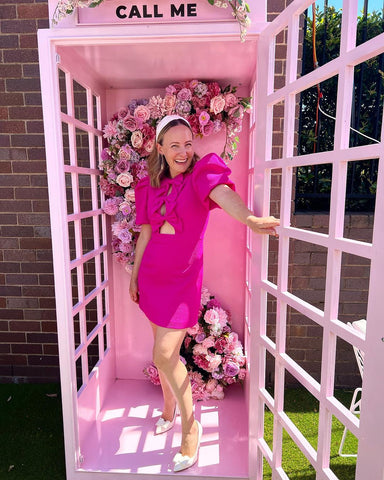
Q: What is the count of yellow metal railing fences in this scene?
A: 0